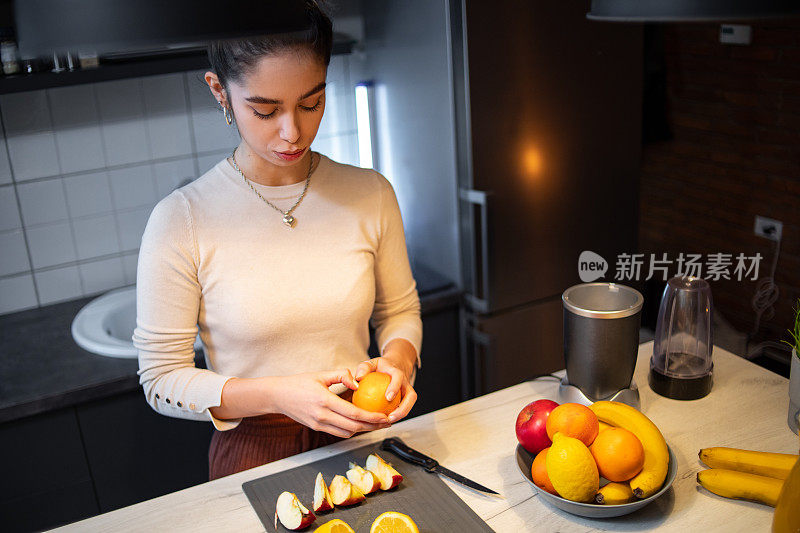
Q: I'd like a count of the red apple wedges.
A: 5